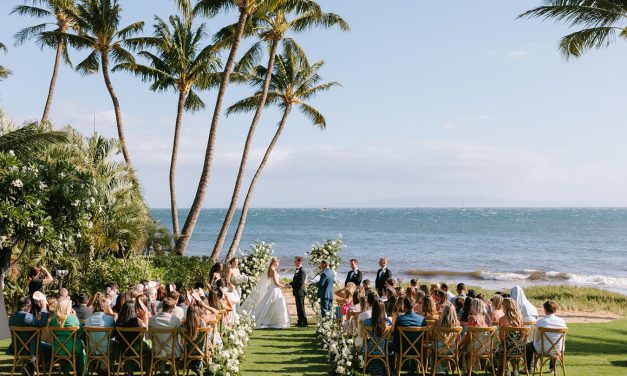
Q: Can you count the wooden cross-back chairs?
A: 12